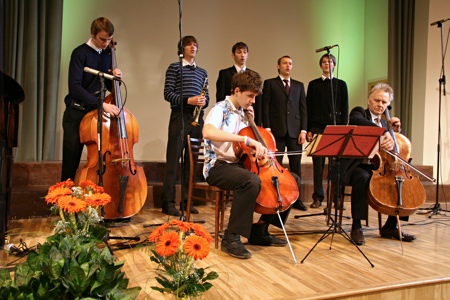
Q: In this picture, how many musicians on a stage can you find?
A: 7